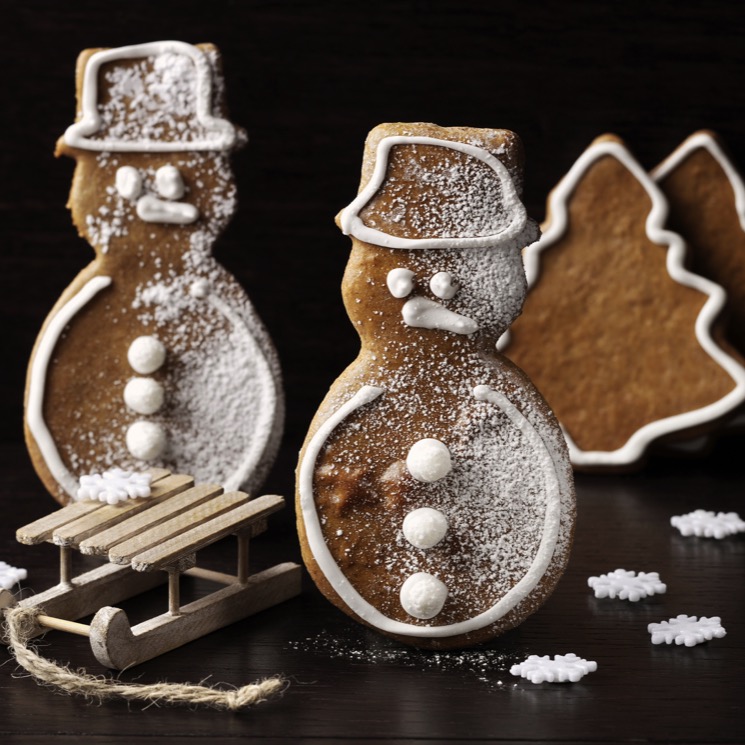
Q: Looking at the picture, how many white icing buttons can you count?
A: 6